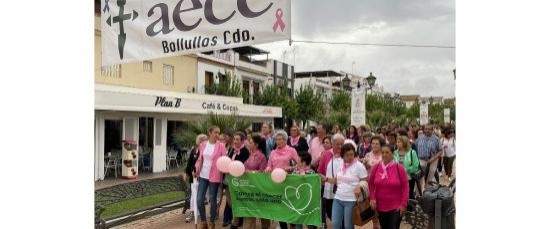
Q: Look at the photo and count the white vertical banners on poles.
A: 3